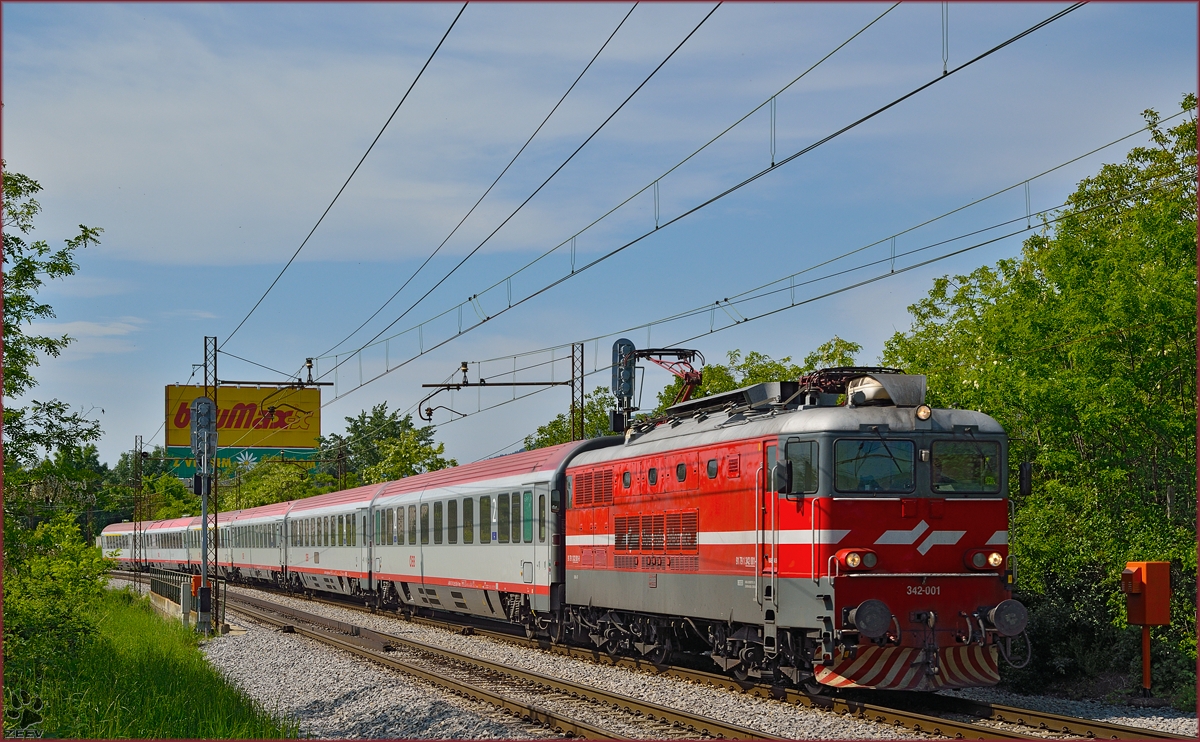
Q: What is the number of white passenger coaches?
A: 6